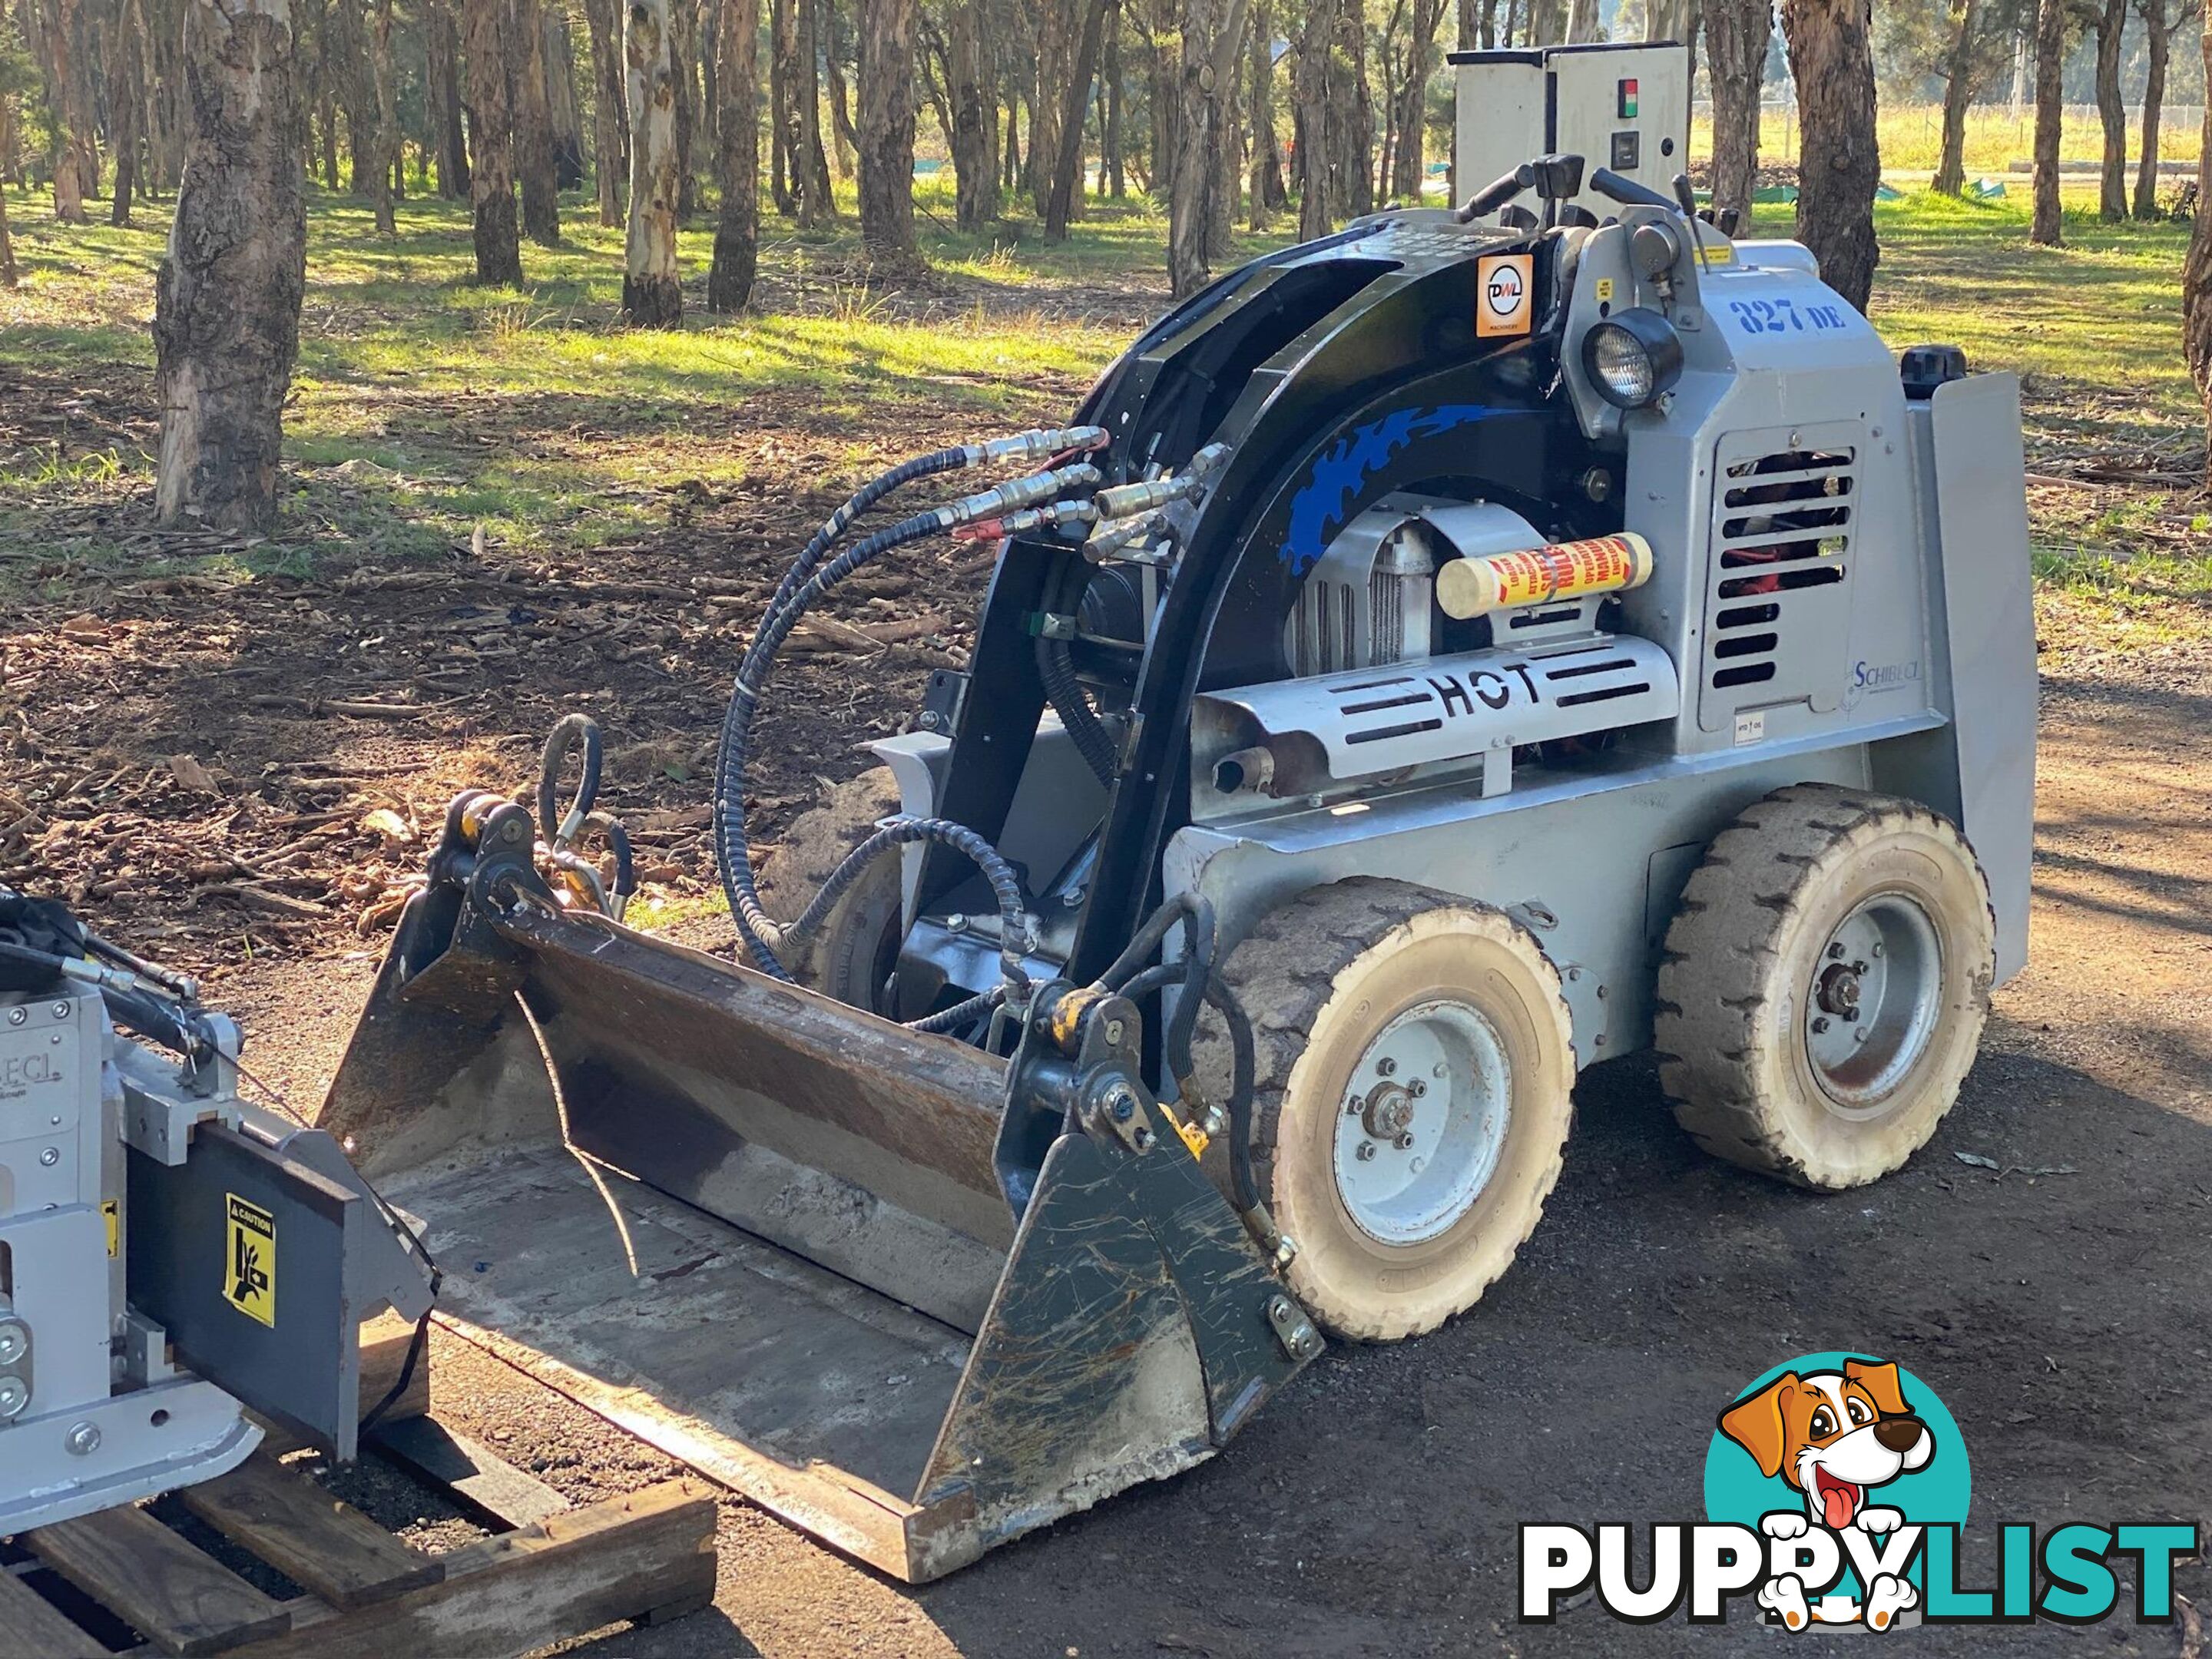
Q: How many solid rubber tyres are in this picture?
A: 3